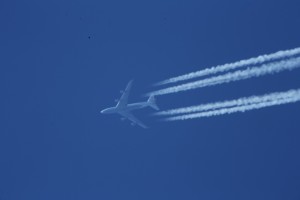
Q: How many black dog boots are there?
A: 0